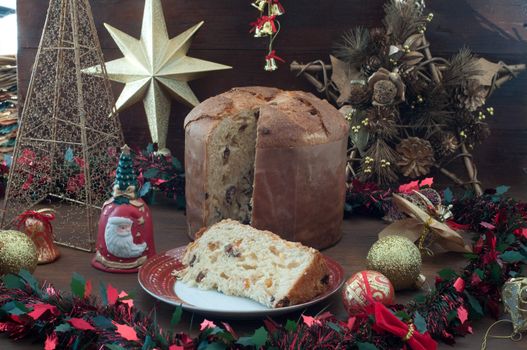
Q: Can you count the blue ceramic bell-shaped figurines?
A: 0